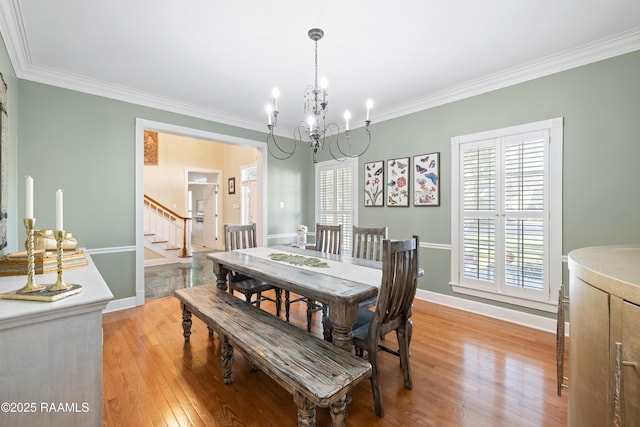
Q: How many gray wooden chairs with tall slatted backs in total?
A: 4